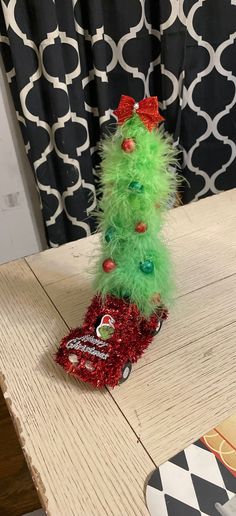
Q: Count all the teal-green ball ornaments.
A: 3